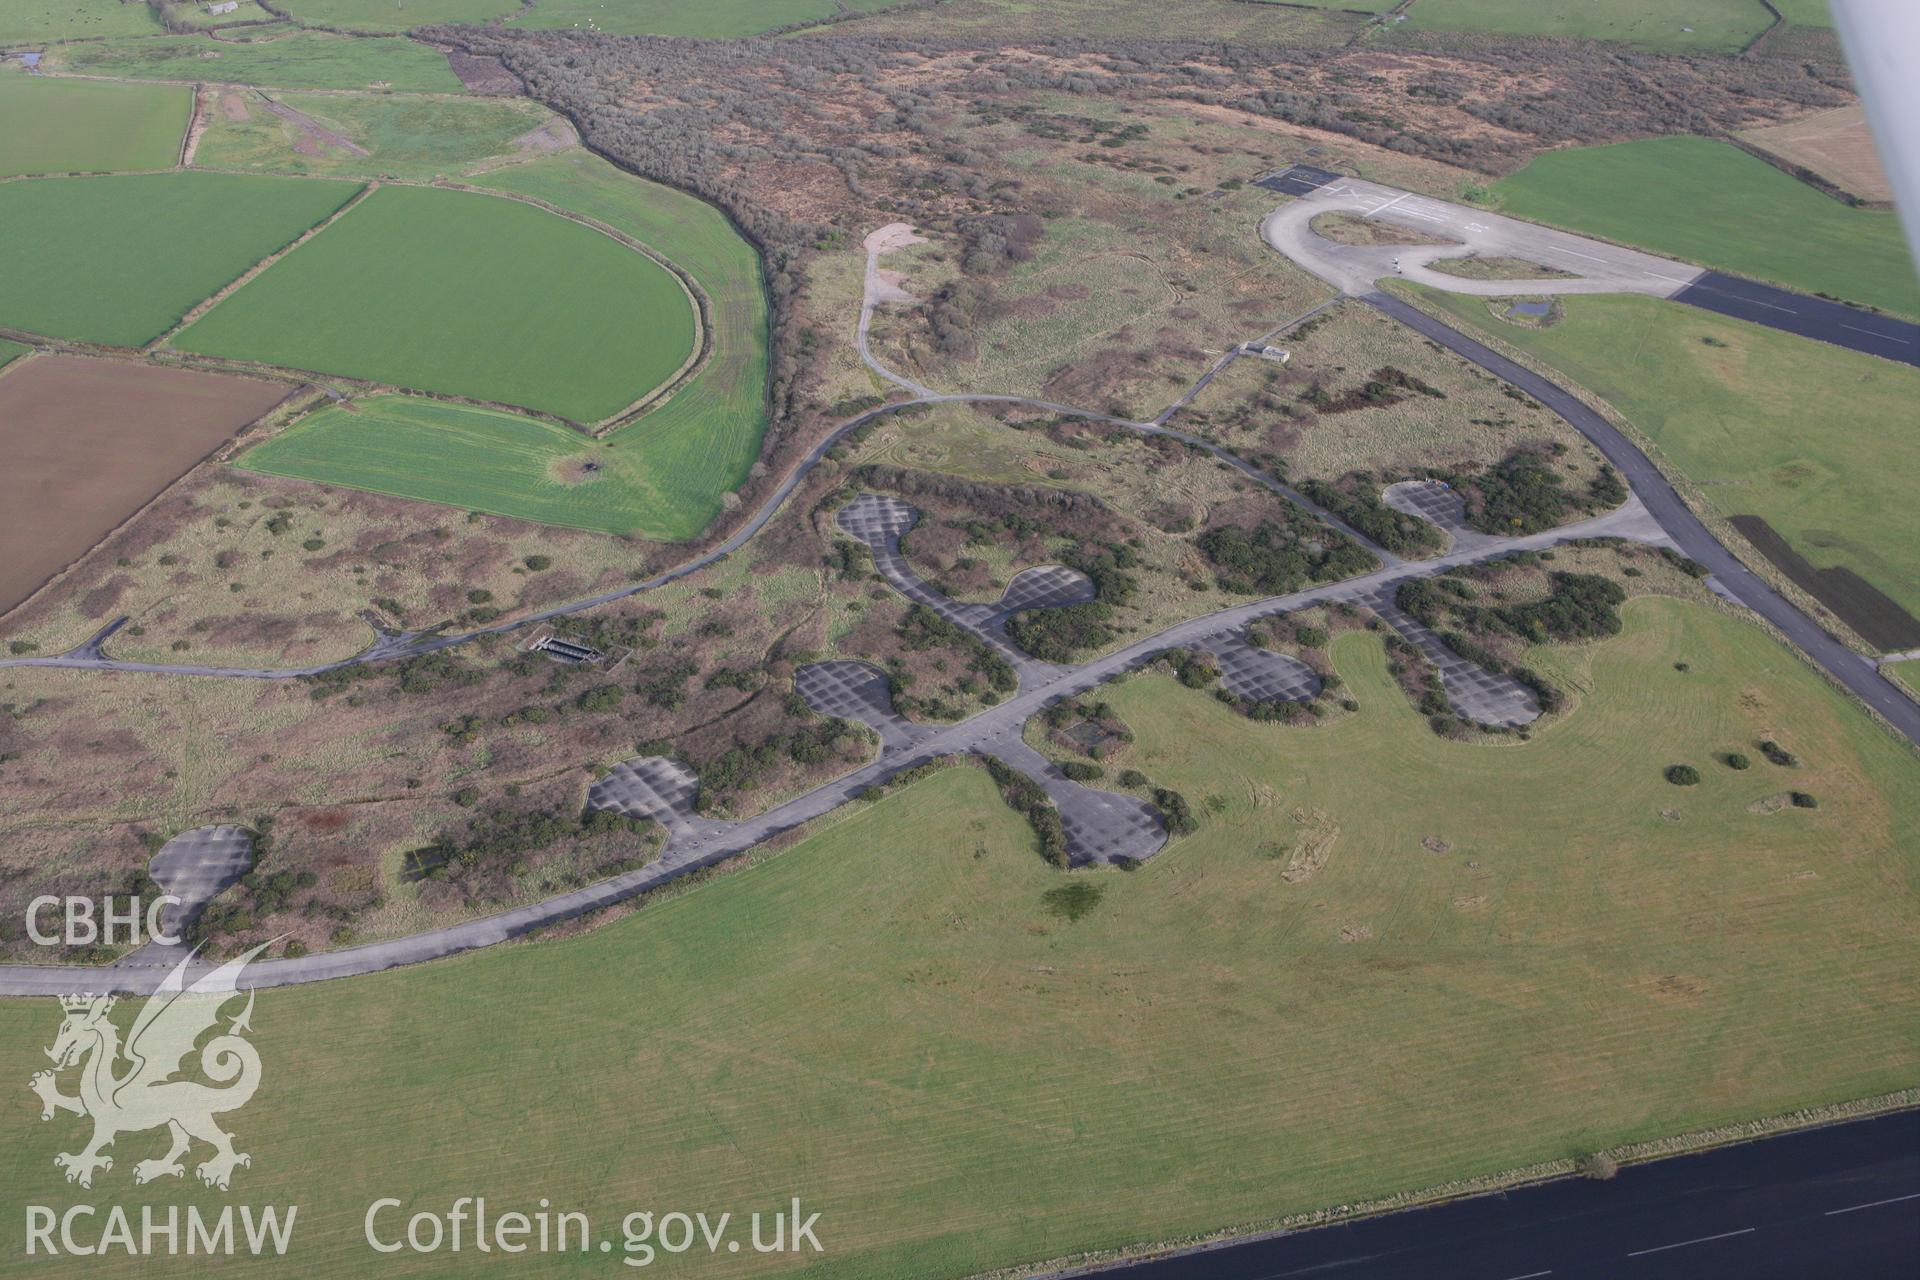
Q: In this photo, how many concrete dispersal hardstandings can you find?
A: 9